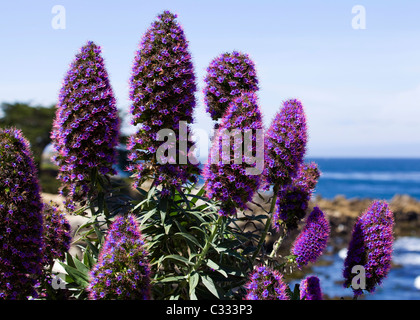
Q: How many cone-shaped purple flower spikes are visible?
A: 13